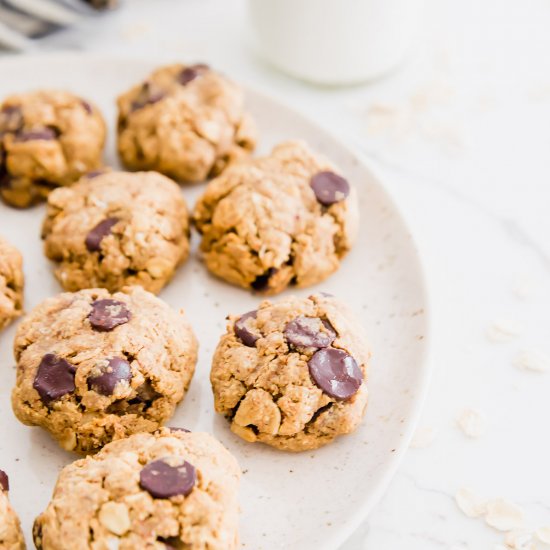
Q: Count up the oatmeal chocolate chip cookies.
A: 9